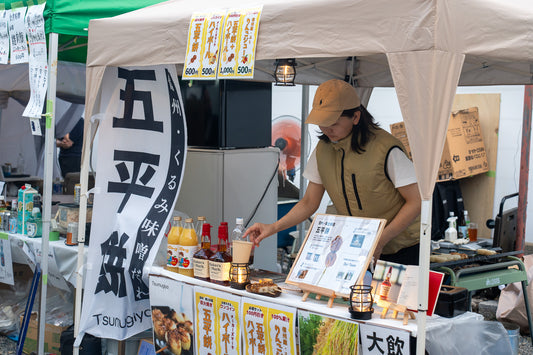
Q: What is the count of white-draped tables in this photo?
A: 2